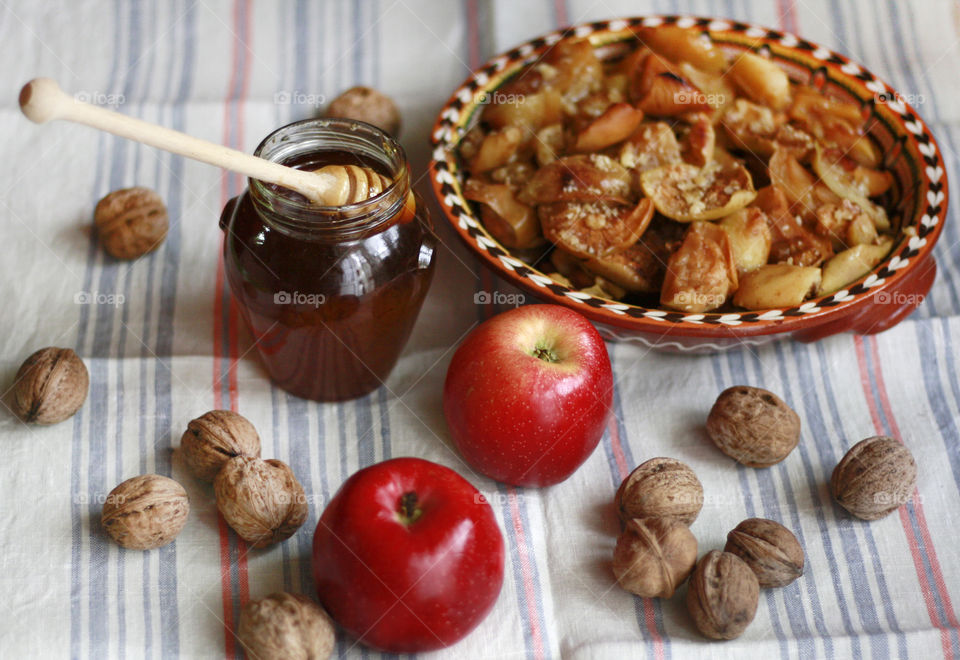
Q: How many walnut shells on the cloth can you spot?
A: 13